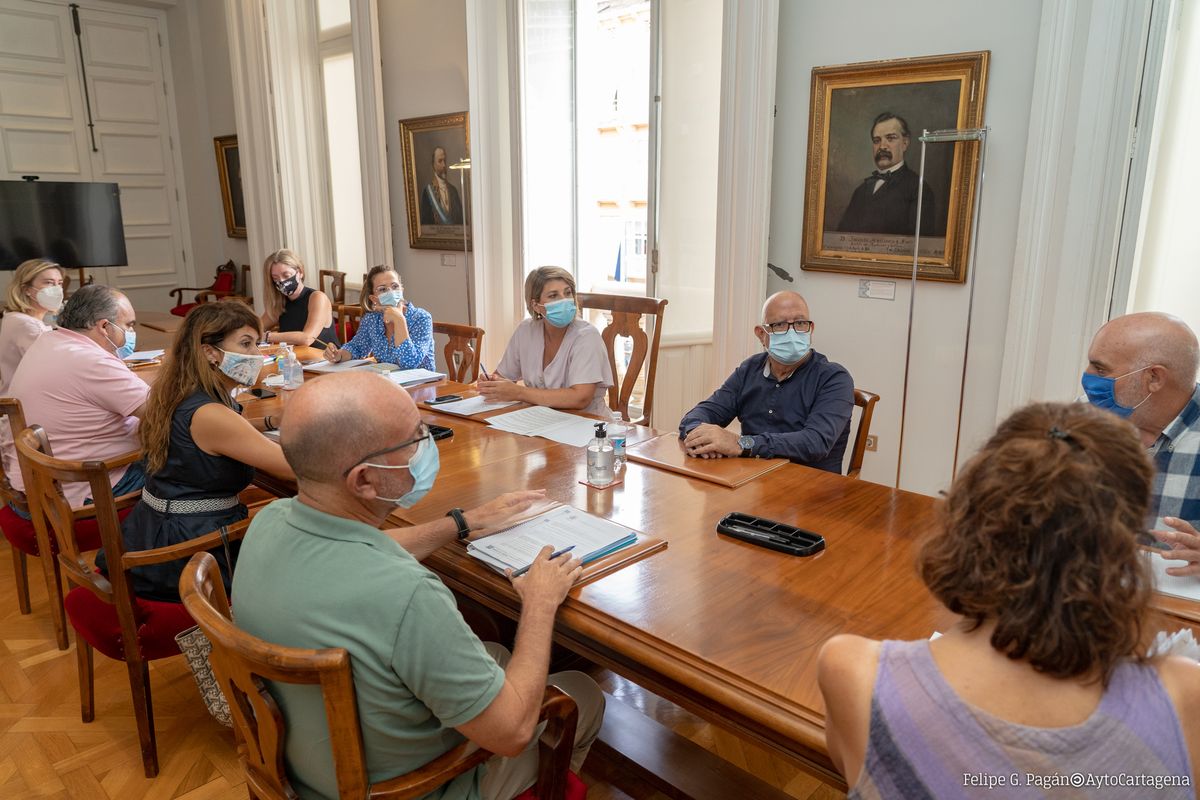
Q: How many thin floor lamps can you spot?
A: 2